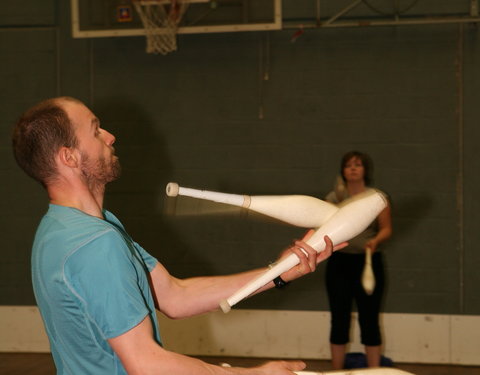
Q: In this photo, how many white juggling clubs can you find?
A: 4